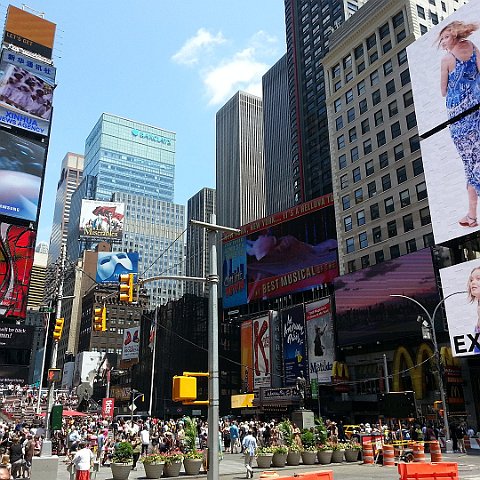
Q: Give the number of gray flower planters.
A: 11